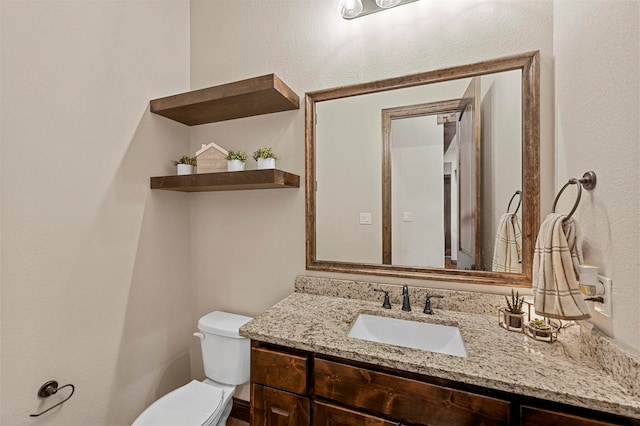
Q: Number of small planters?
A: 5